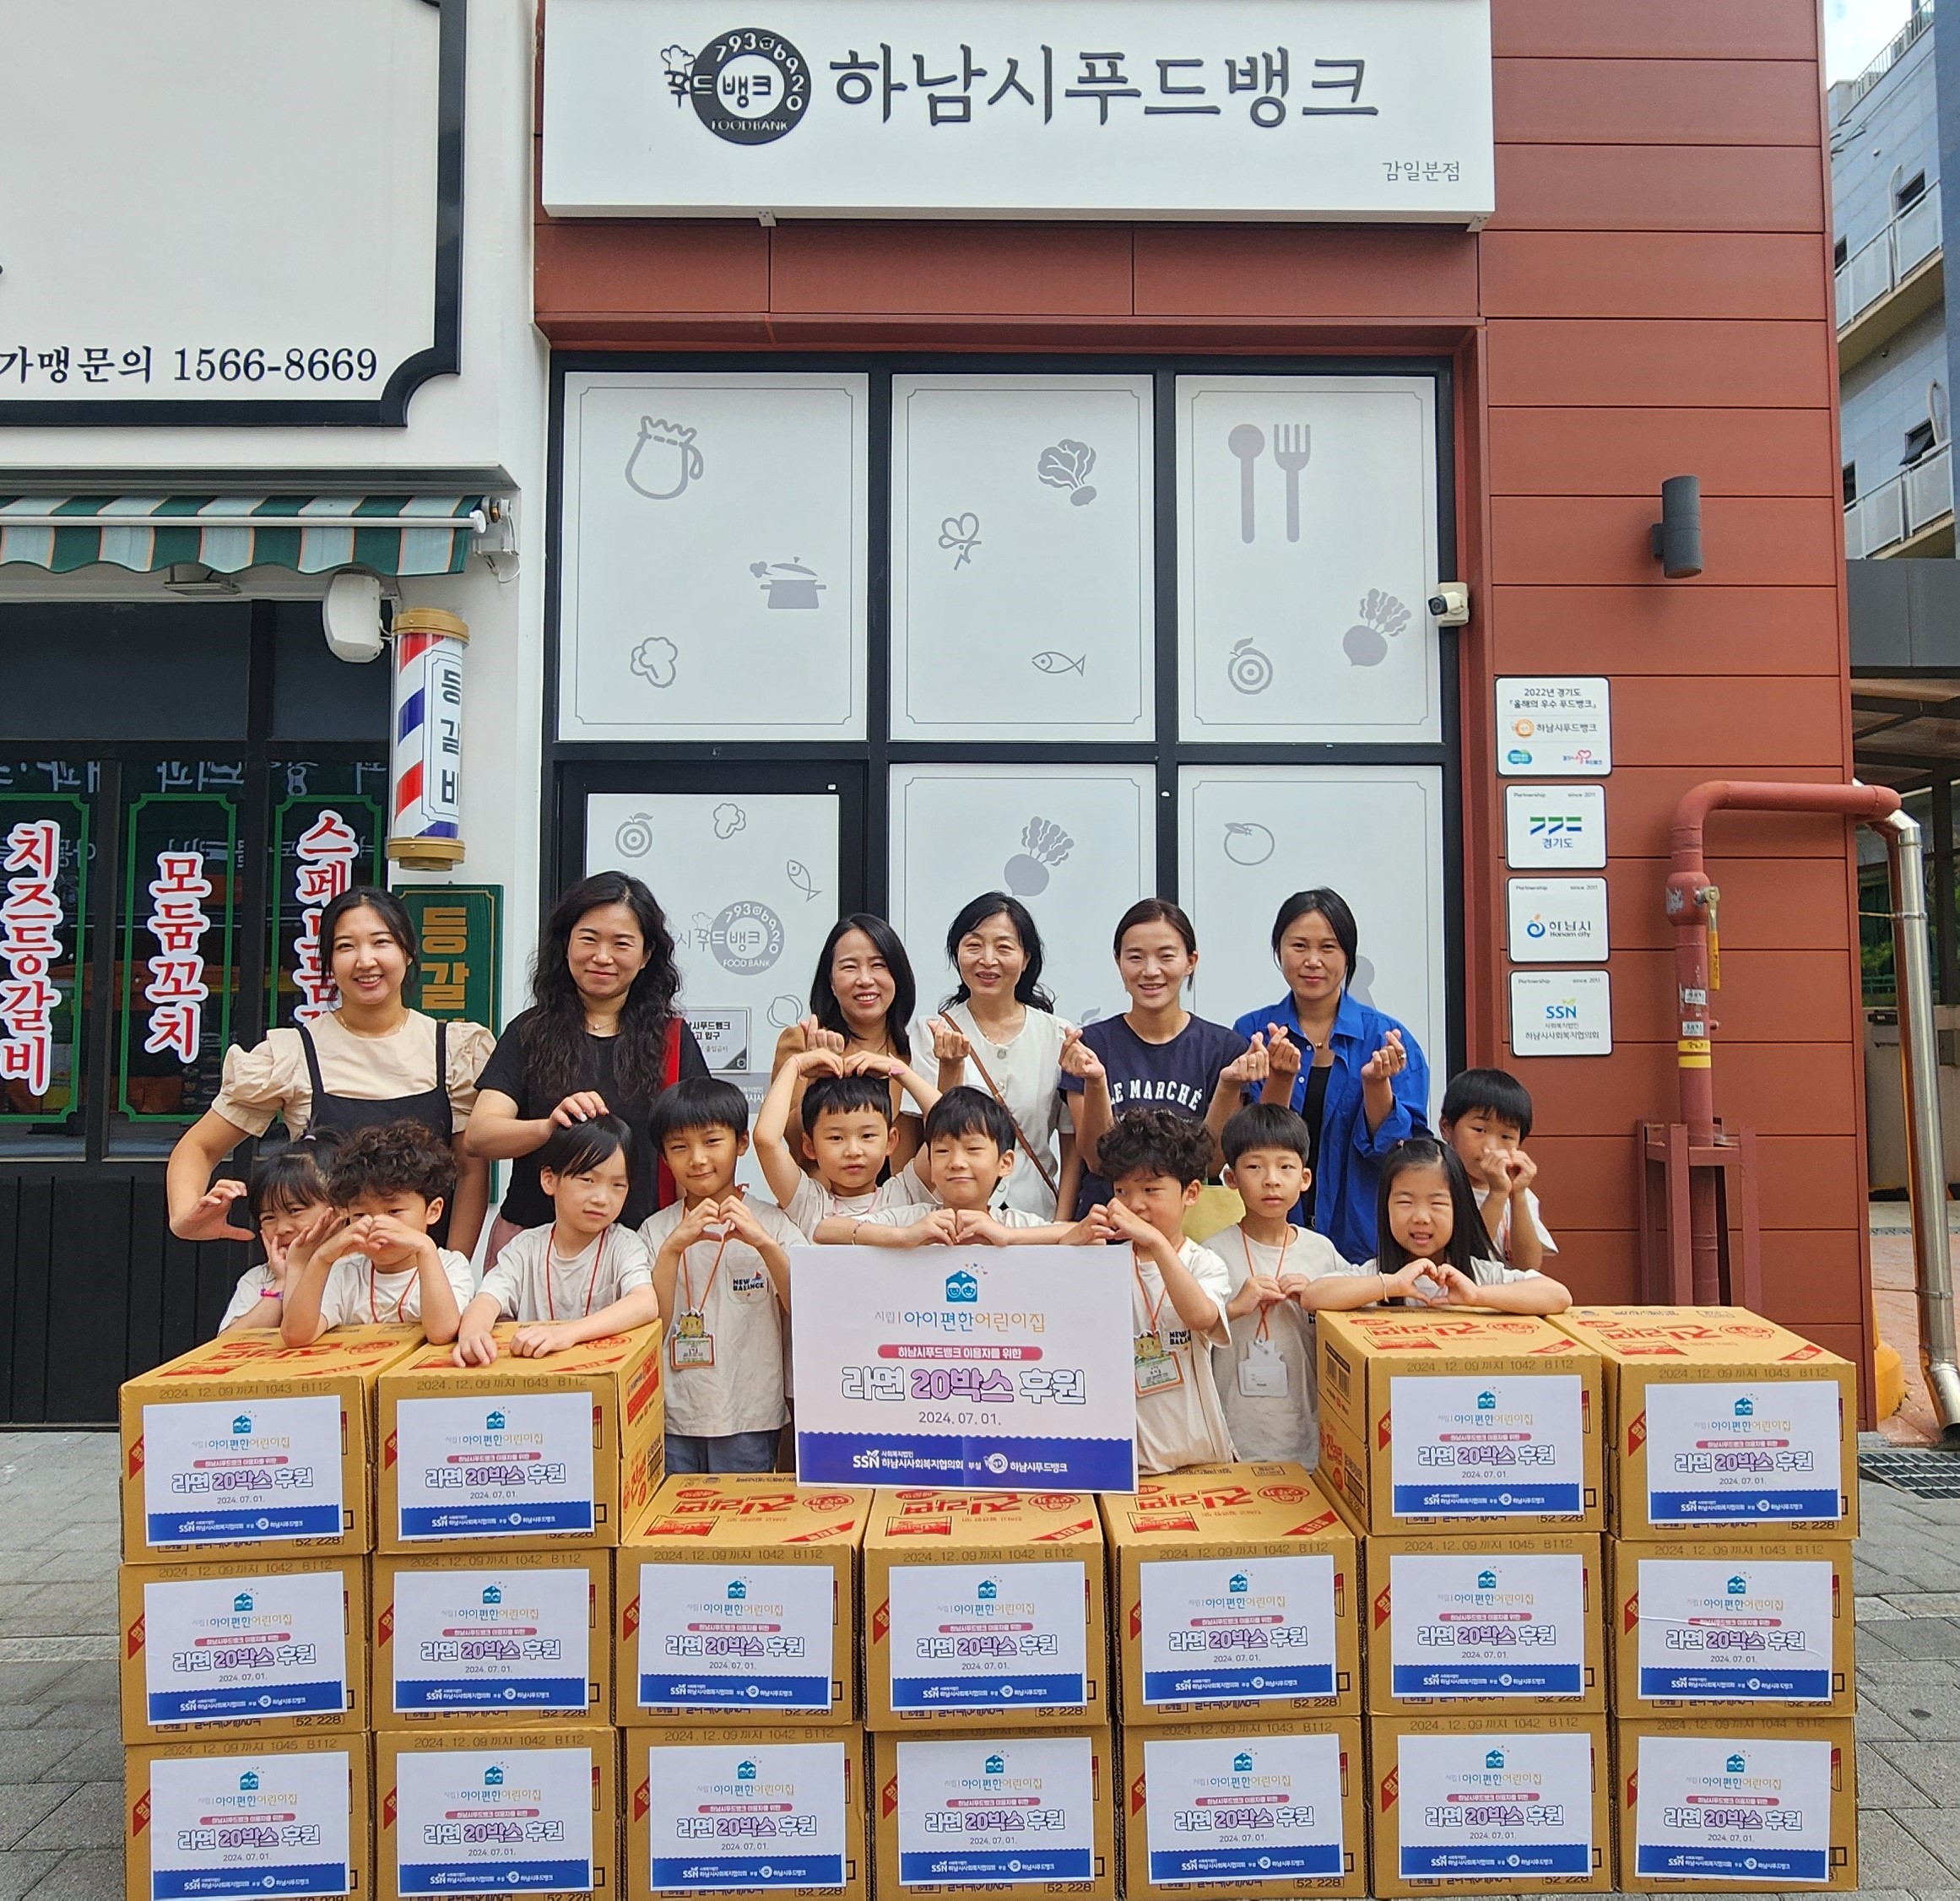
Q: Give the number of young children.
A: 10